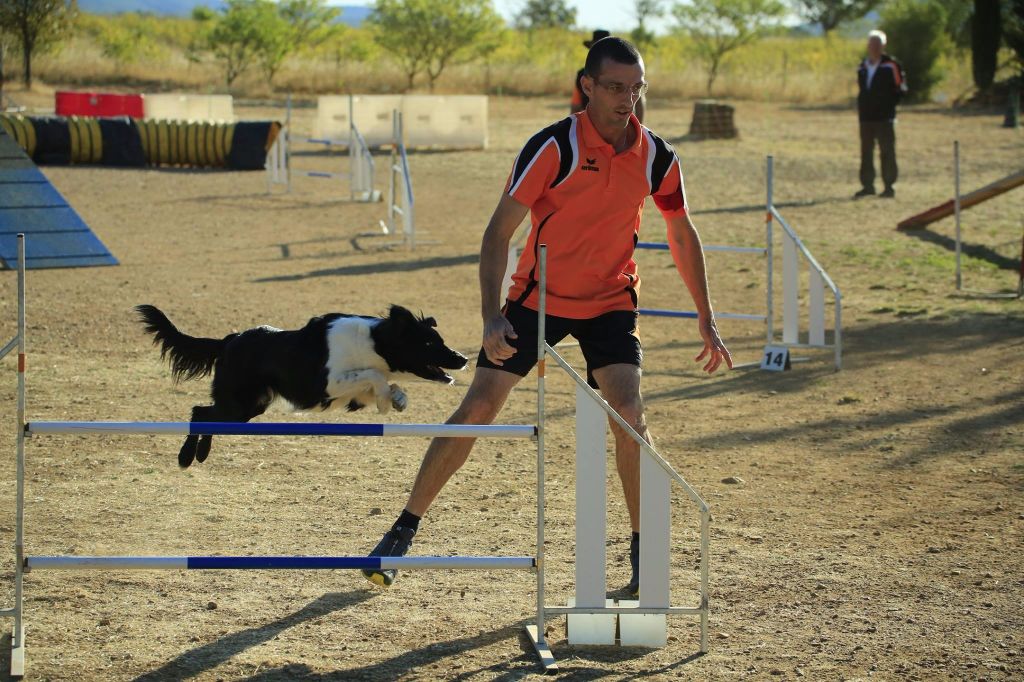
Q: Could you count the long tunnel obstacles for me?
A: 1